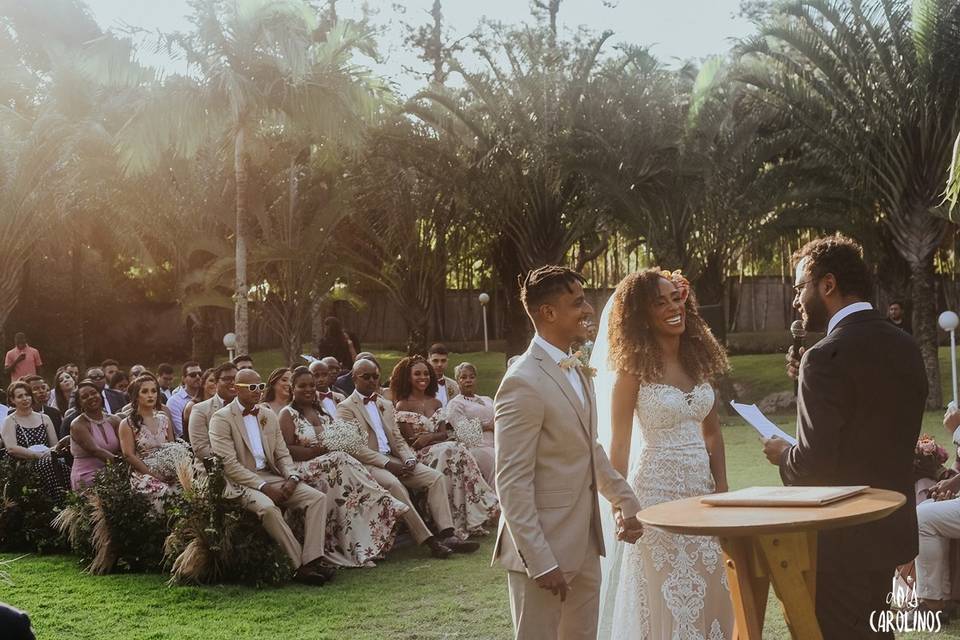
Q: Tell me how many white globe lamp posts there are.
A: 3